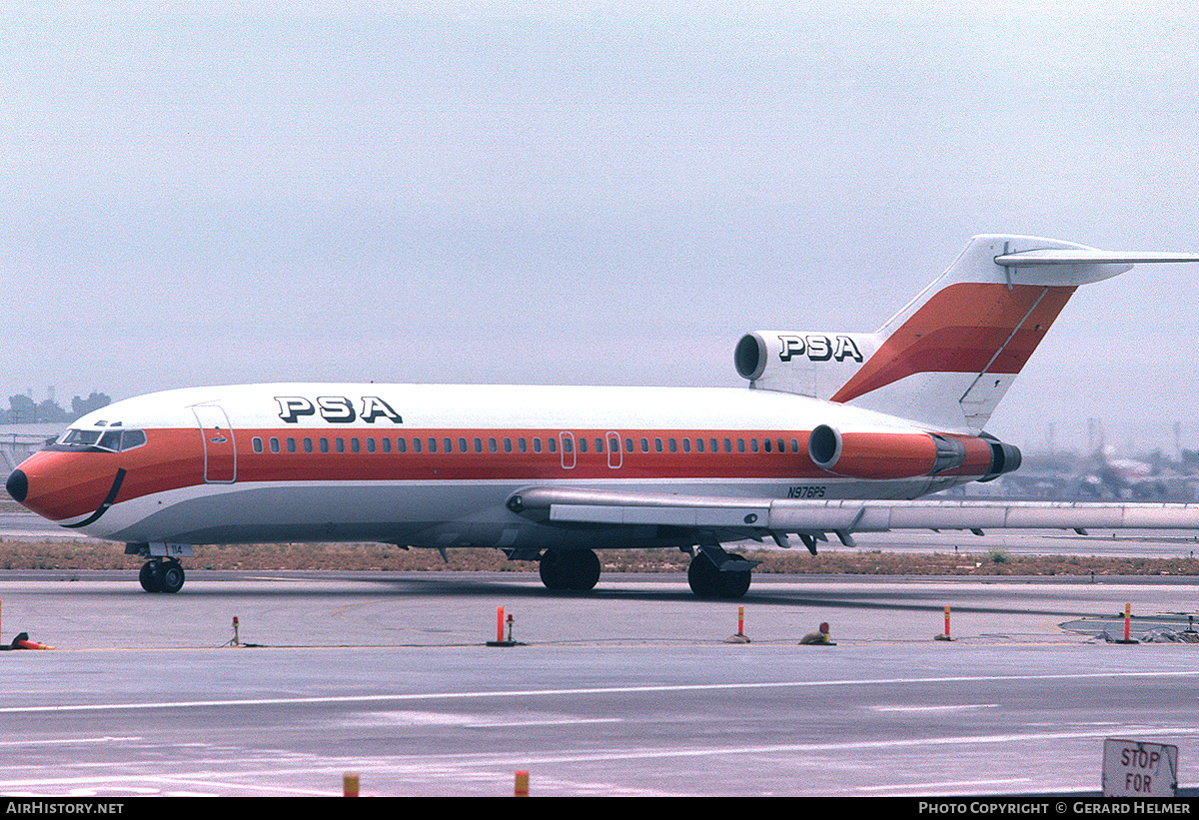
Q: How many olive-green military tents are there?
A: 0